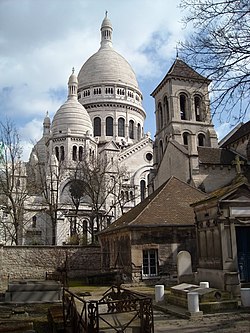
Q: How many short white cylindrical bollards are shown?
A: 3